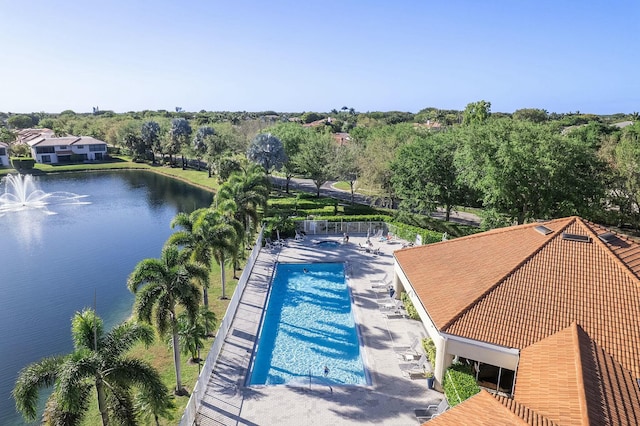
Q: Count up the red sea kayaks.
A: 0